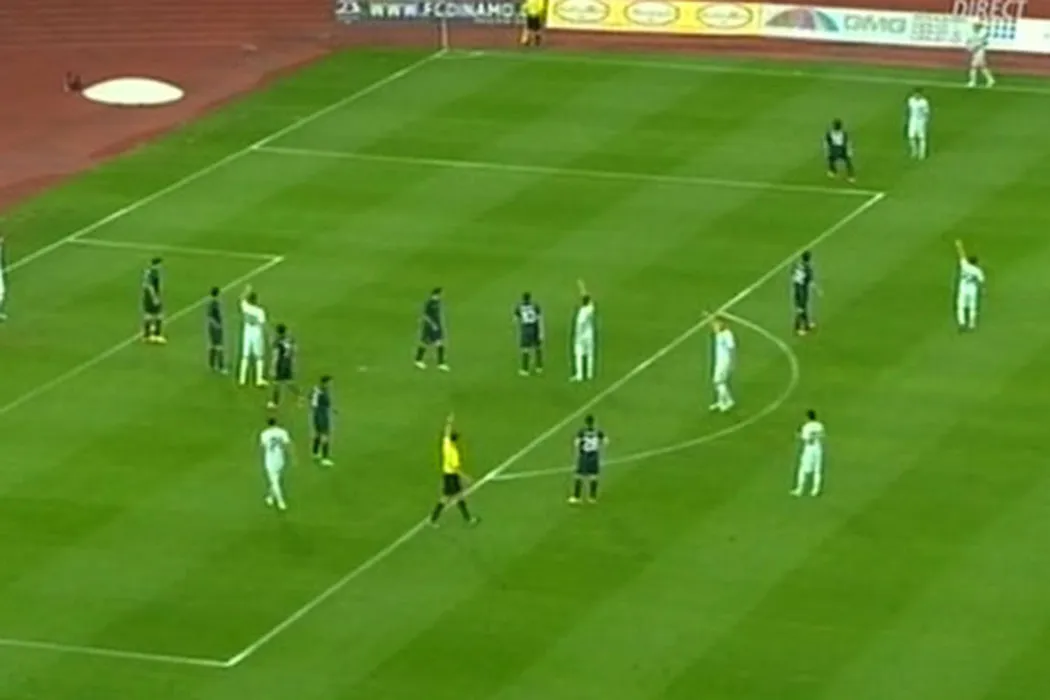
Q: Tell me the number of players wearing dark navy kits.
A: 9